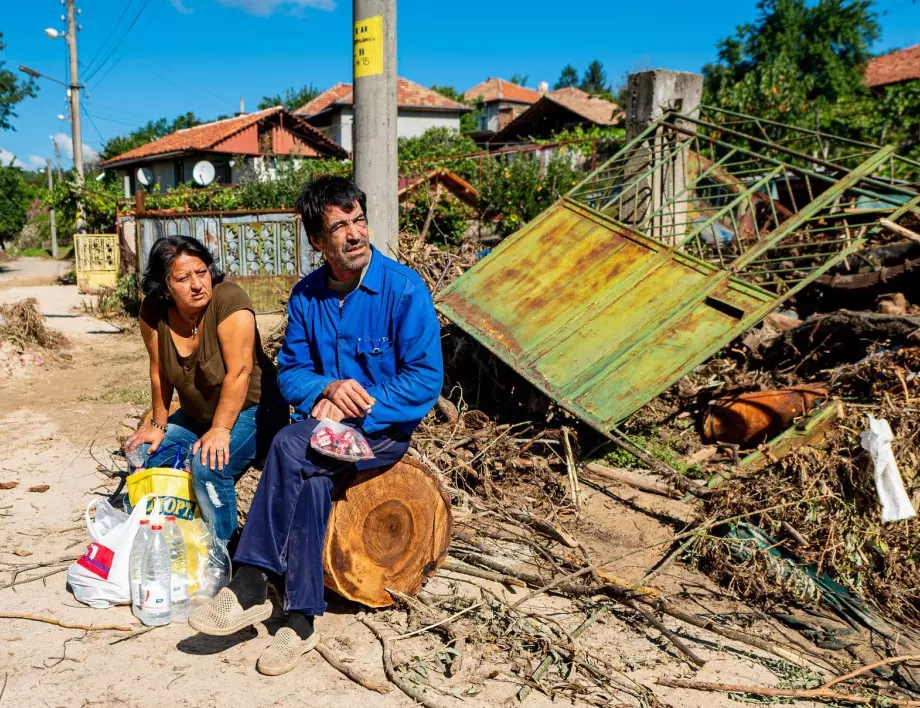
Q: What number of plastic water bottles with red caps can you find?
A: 3